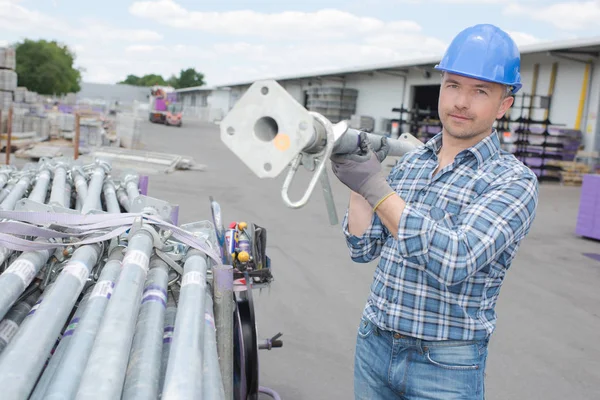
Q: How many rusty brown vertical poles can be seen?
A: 2